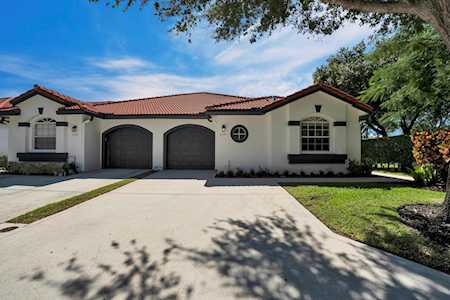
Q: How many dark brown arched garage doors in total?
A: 2